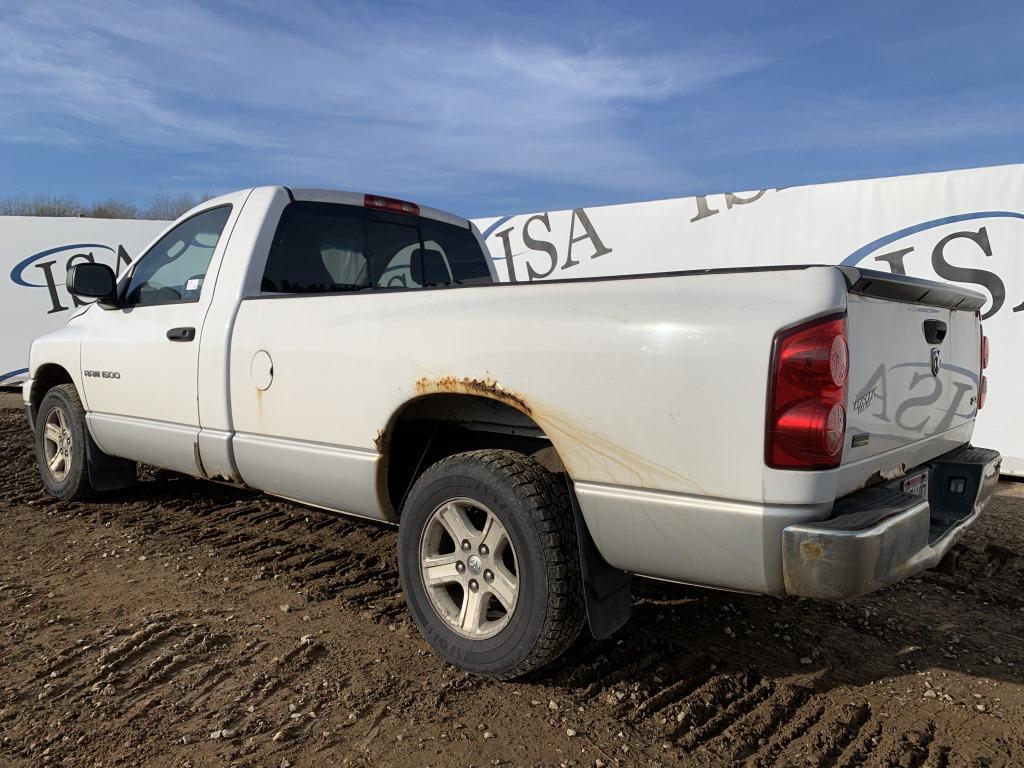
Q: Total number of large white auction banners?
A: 2